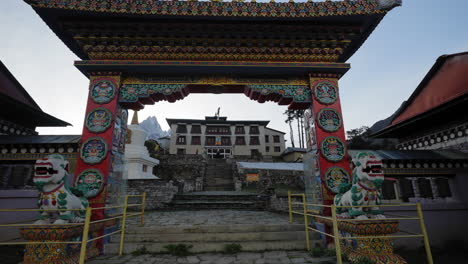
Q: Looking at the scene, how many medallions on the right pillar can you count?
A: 4